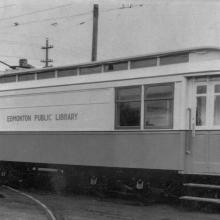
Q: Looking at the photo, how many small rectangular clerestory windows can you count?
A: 8